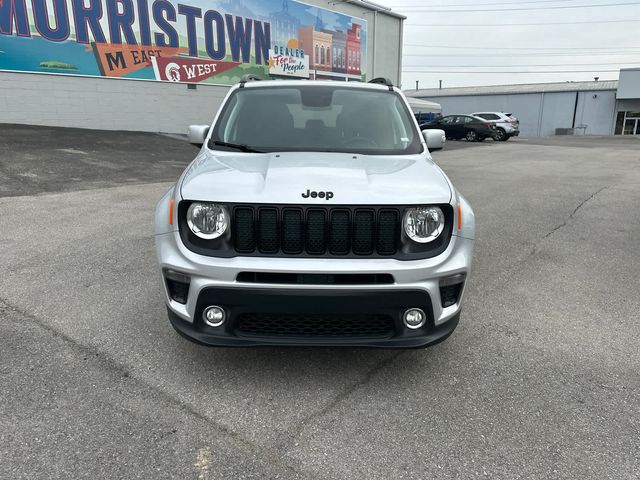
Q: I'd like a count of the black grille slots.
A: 7